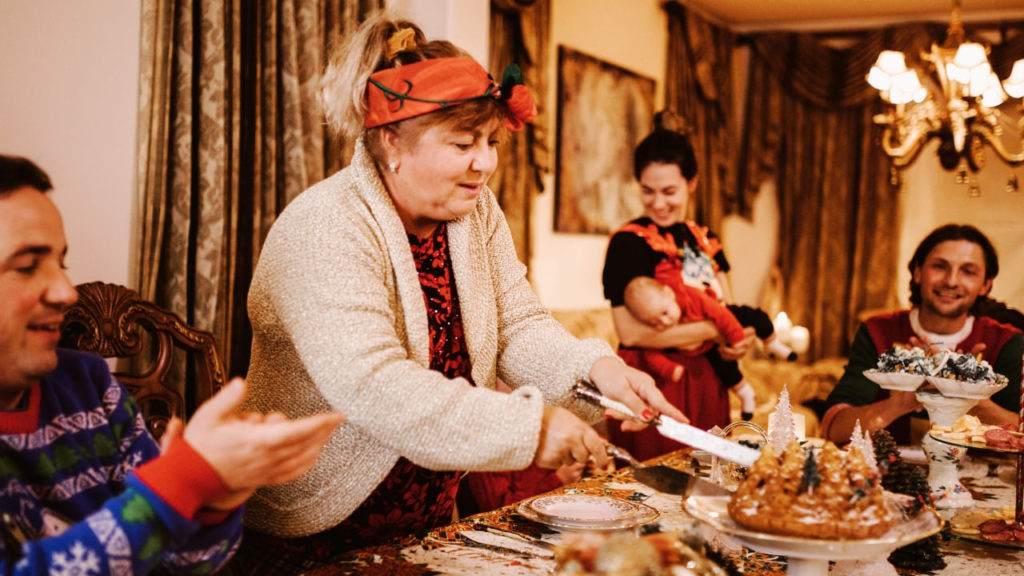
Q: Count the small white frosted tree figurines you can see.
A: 3